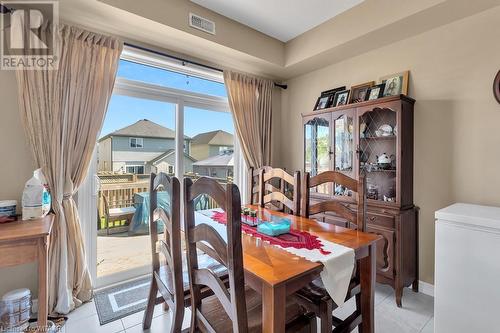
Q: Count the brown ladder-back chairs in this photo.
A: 5